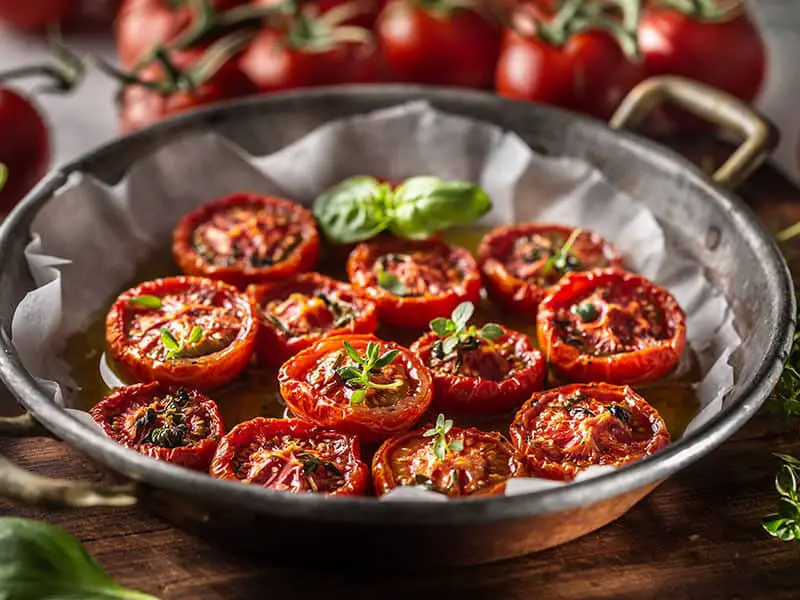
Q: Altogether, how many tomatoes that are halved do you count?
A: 12